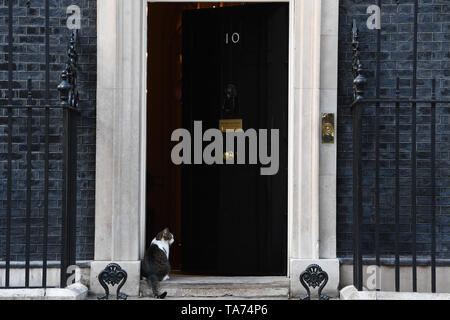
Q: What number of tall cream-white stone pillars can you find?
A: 2